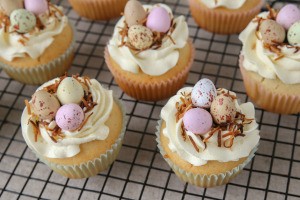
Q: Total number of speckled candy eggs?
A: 15